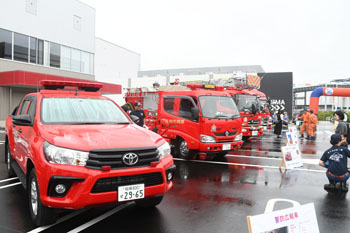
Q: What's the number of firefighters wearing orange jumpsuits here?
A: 2